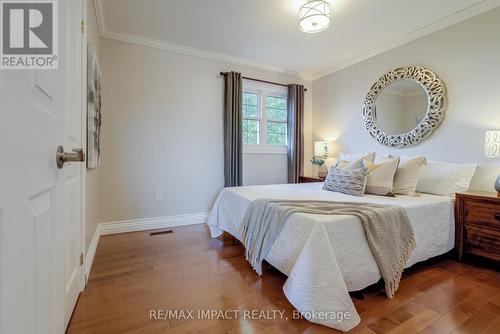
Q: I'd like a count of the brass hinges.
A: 2